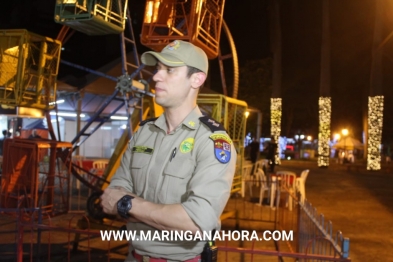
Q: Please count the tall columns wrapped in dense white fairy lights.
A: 3